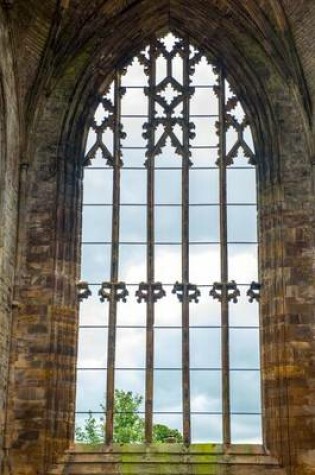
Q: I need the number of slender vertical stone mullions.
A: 4